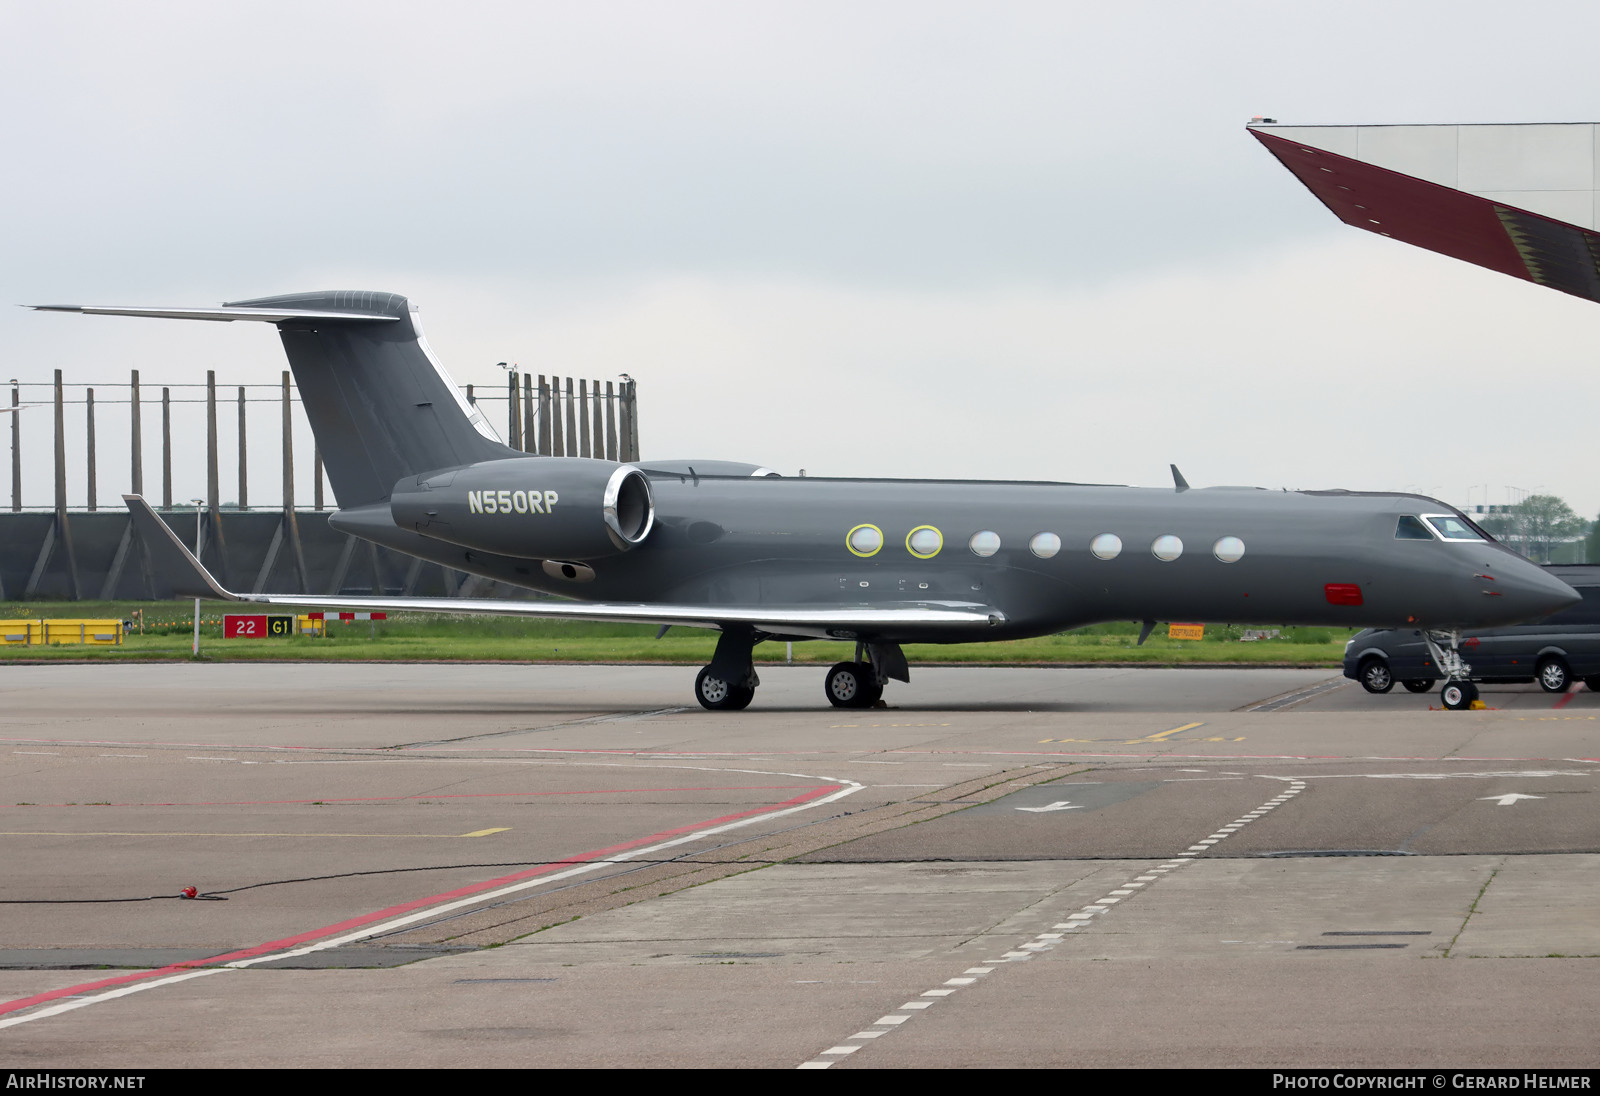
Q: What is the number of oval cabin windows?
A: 7